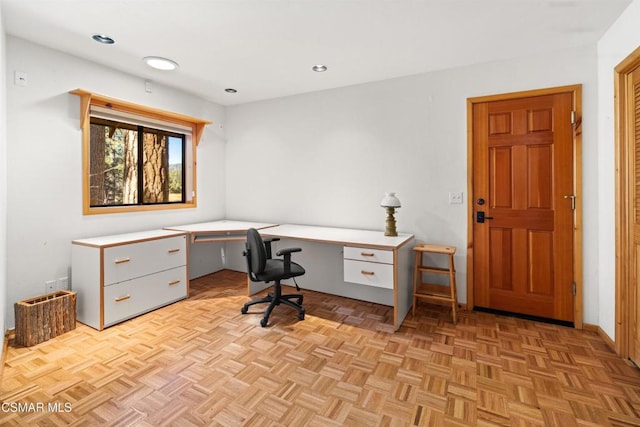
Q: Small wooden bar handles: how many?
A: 6